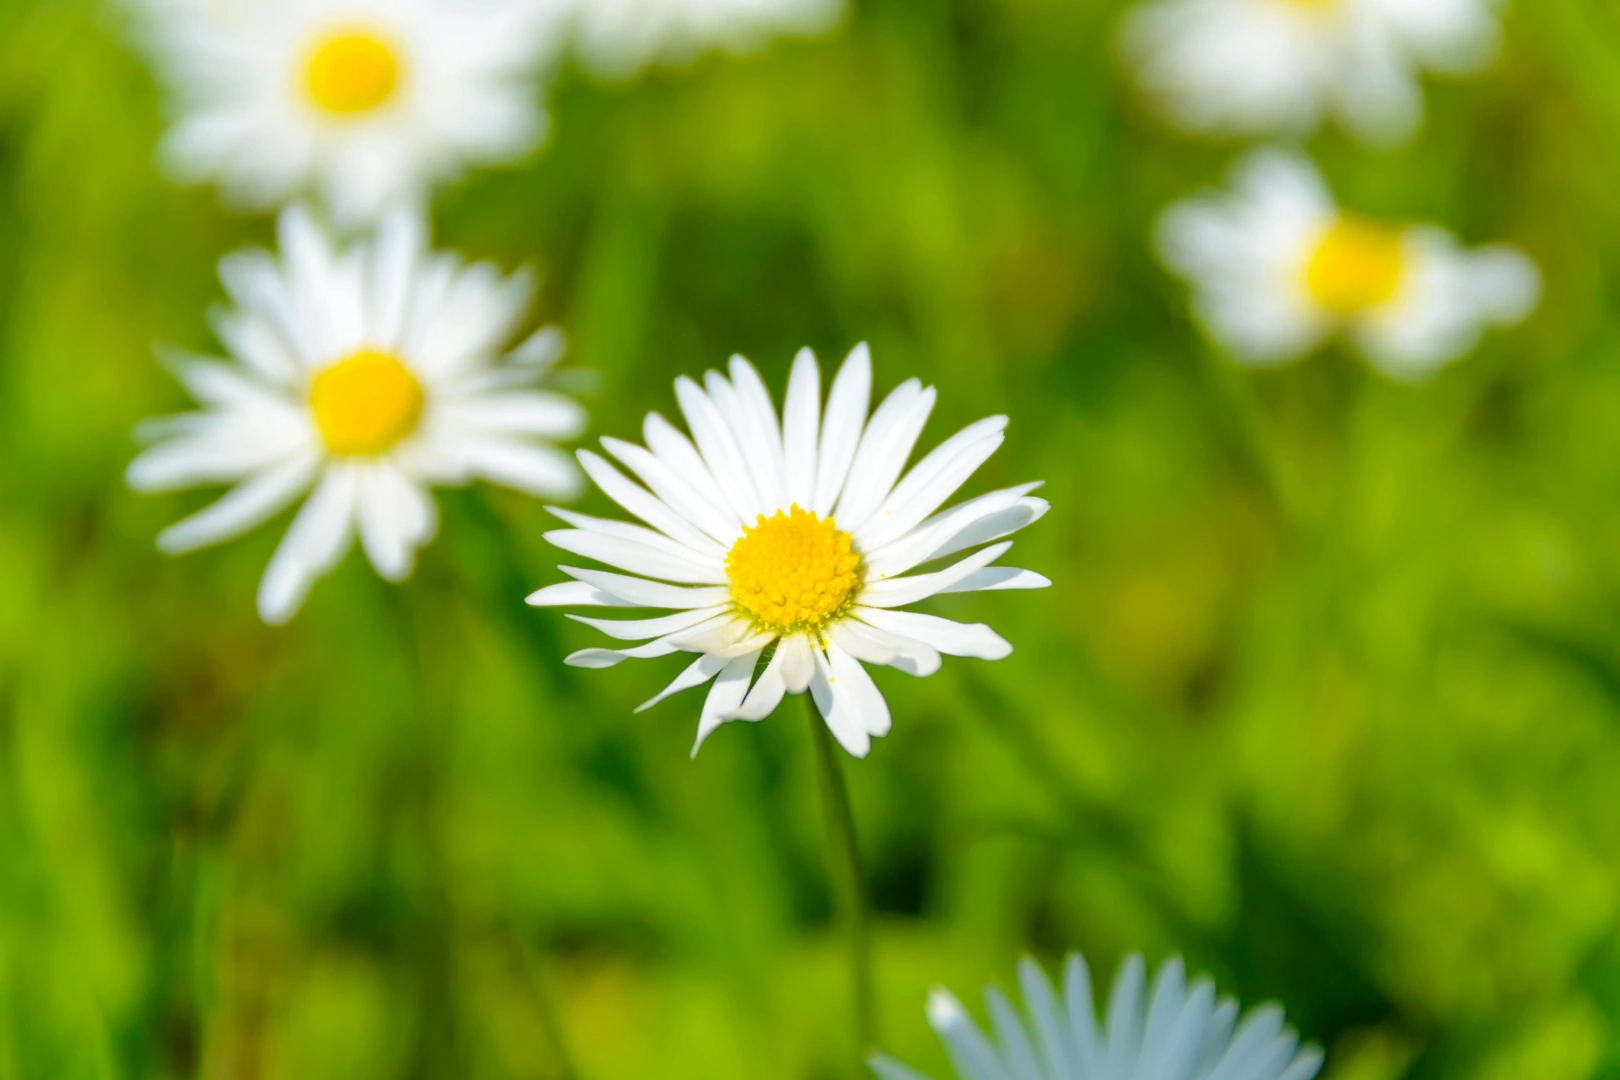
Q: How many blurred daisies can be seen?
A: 6